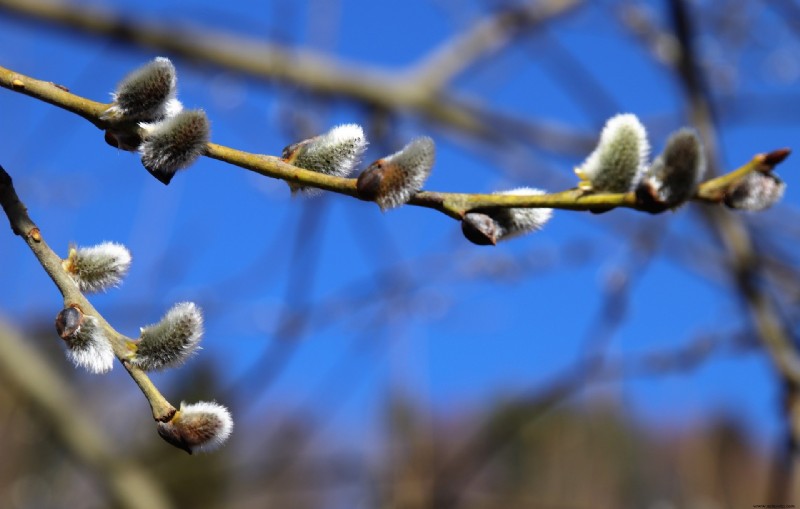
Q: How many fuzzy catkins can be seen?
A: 12